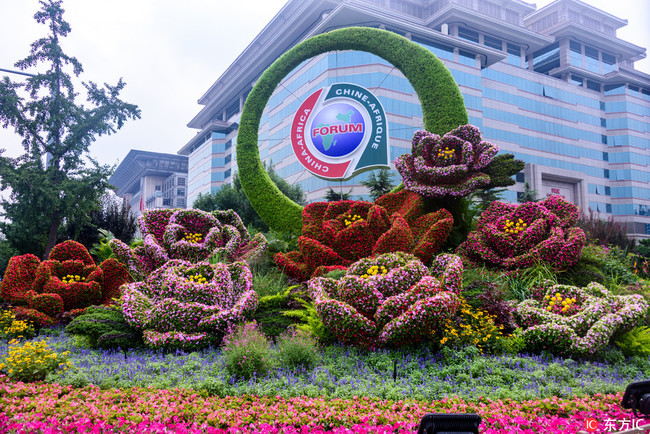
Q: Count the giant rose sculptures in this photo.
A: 8